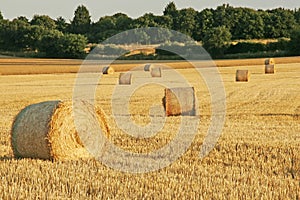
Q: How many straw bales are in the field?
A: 9